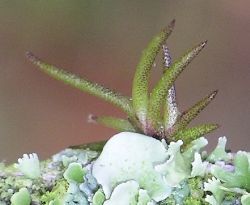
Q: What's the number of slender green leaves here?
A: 7